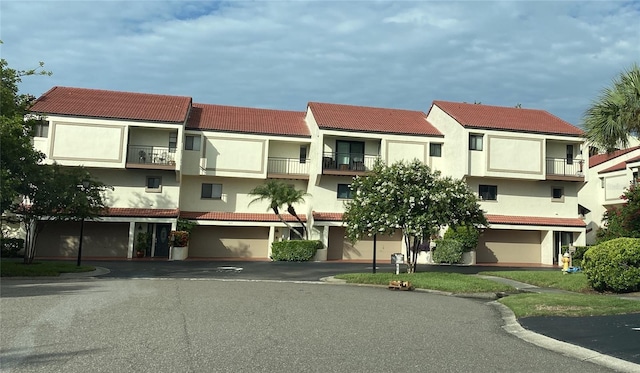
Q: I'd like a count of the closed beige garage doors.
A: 4